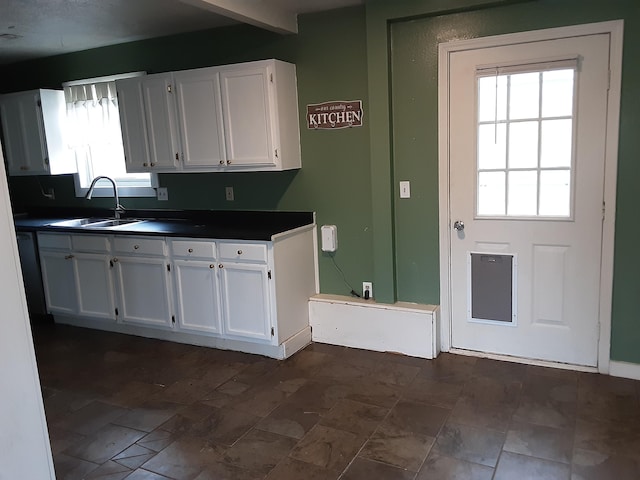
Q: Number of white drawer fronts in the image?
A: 5